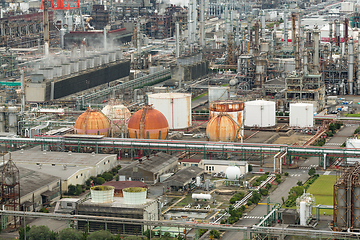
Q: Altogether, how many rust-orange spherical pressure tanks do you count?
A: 3